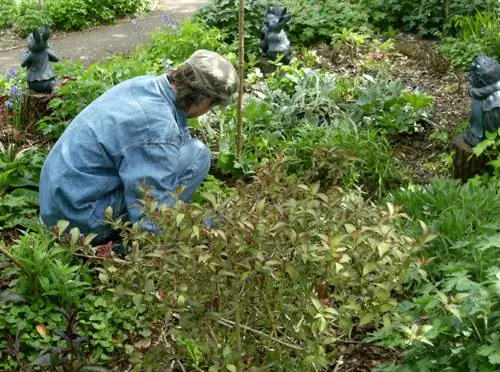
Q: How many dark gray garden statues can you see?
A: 3